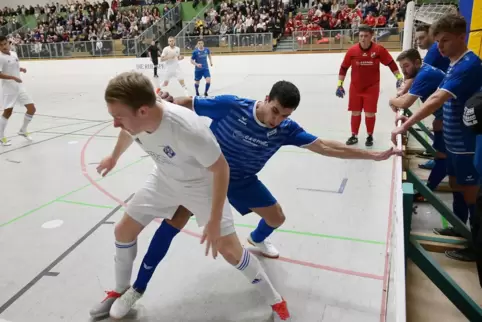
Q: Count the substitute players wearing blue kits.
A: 3